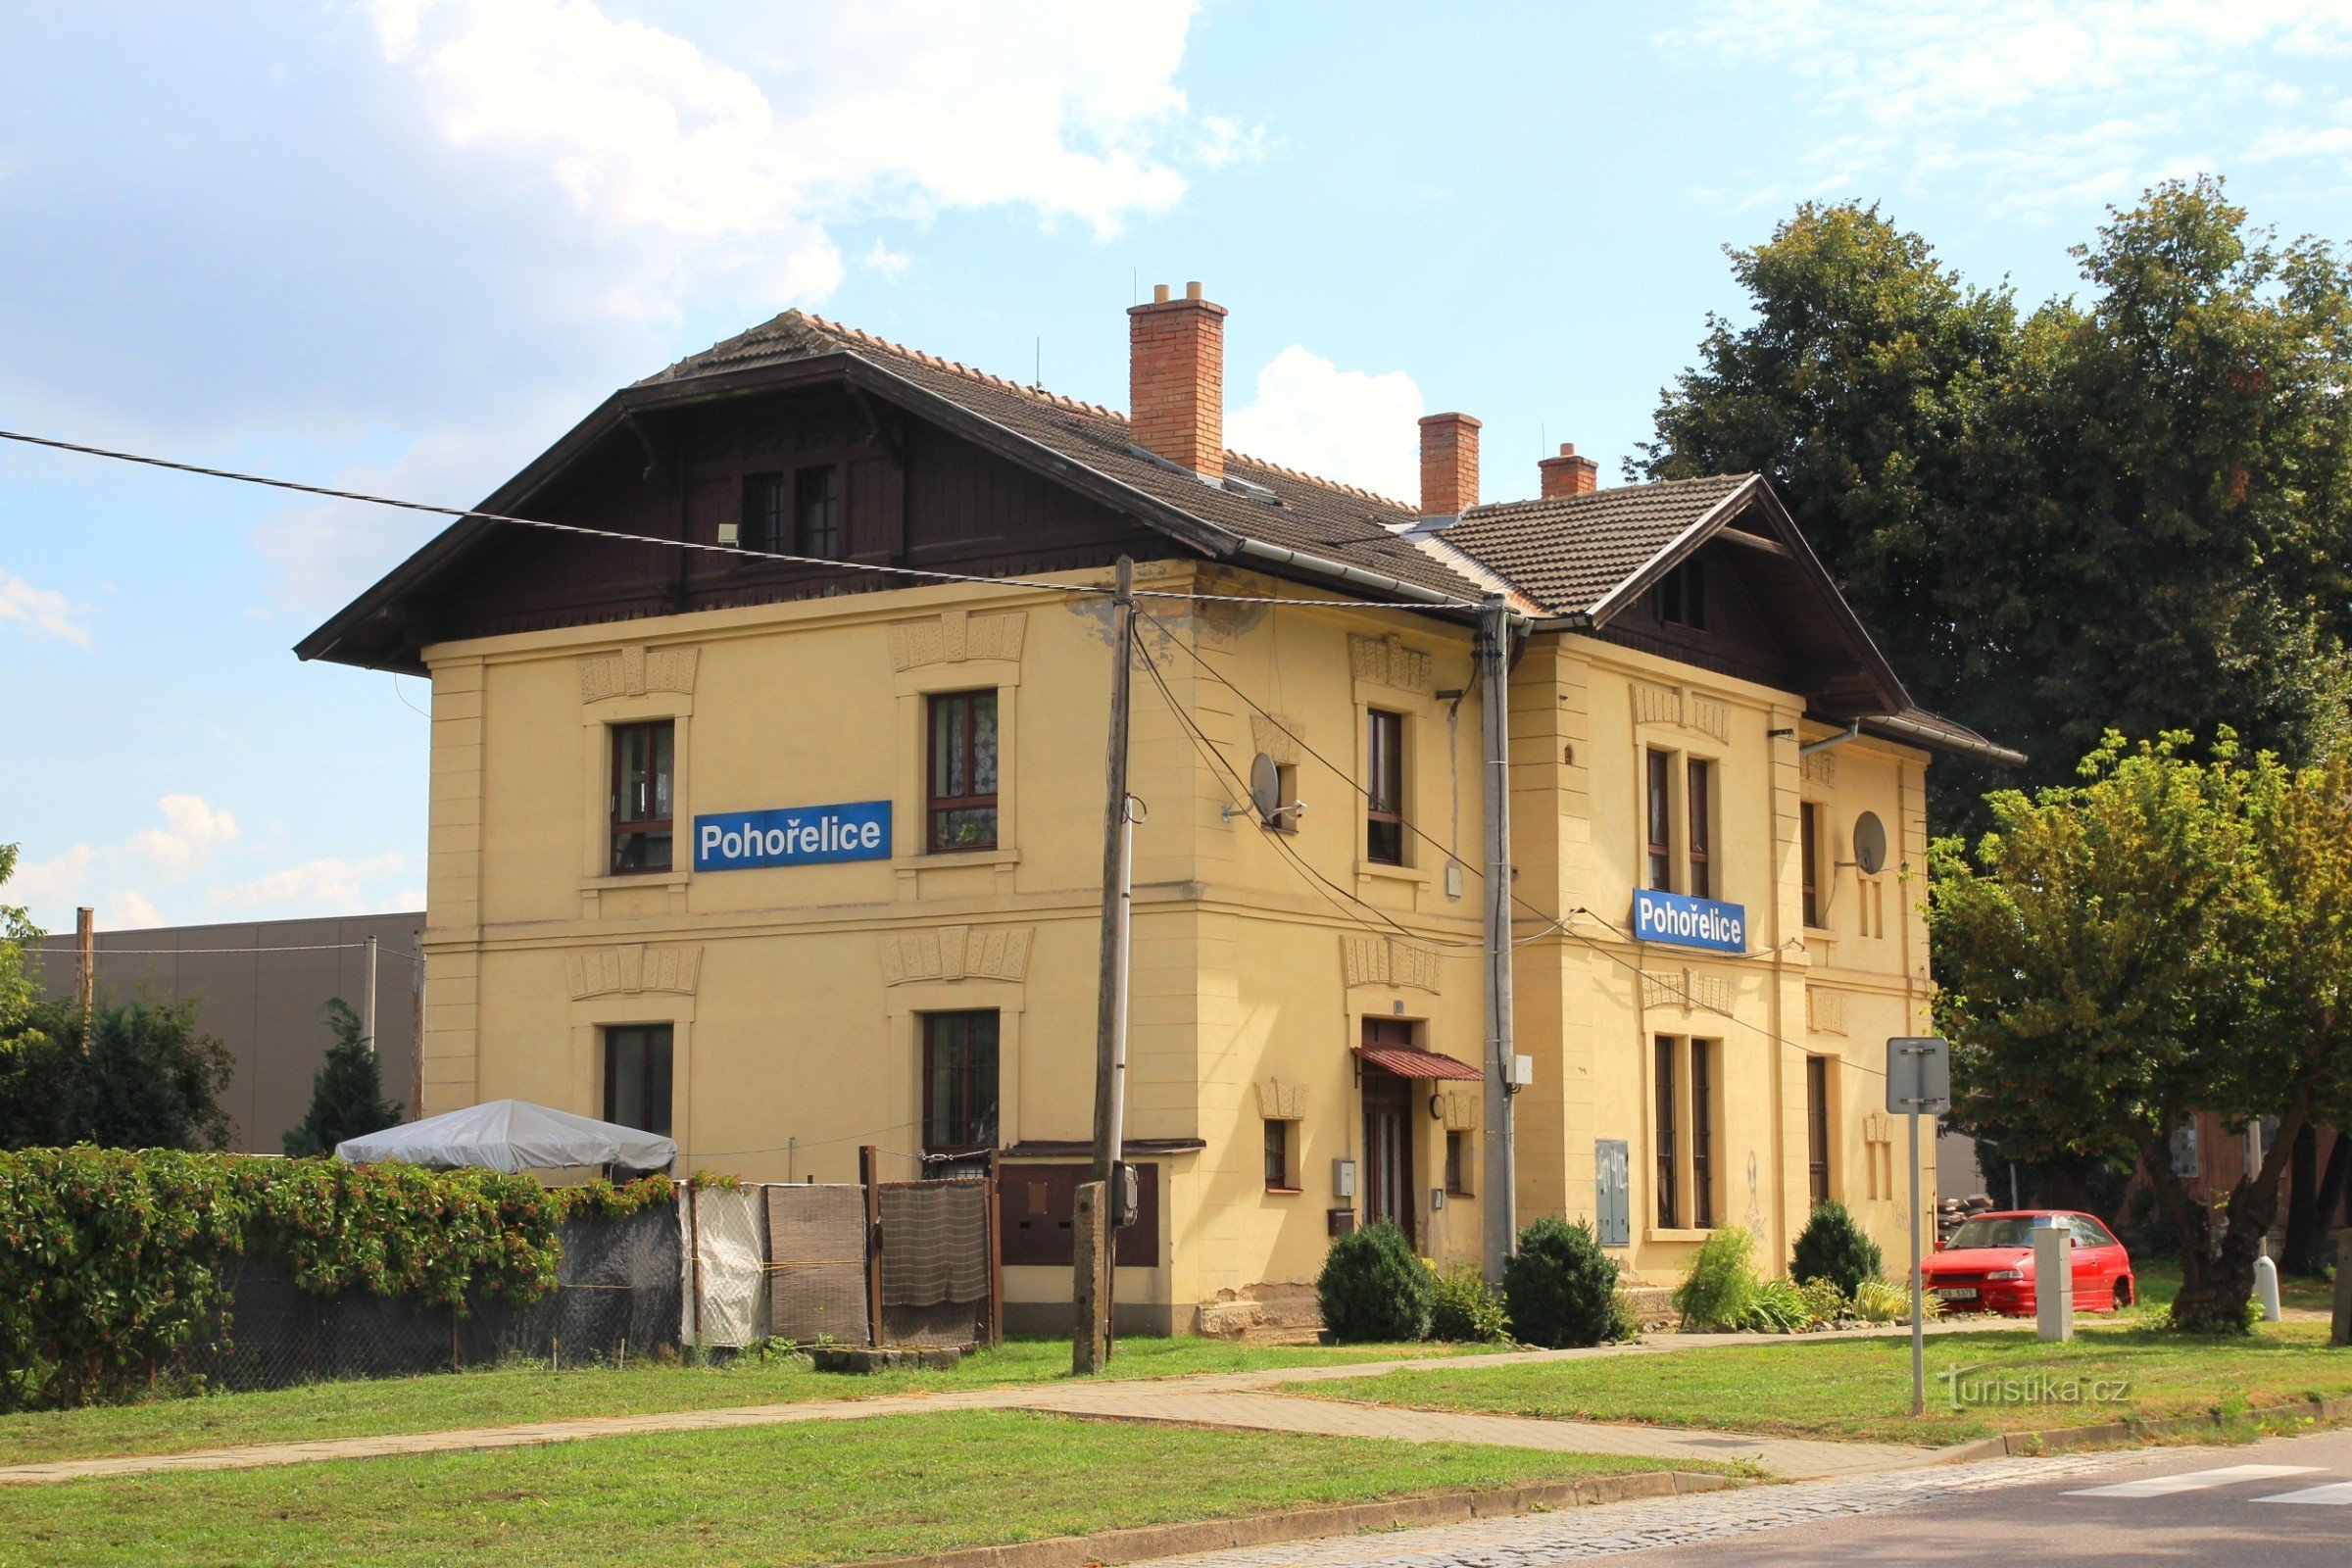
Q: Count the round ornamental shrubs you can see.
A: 3